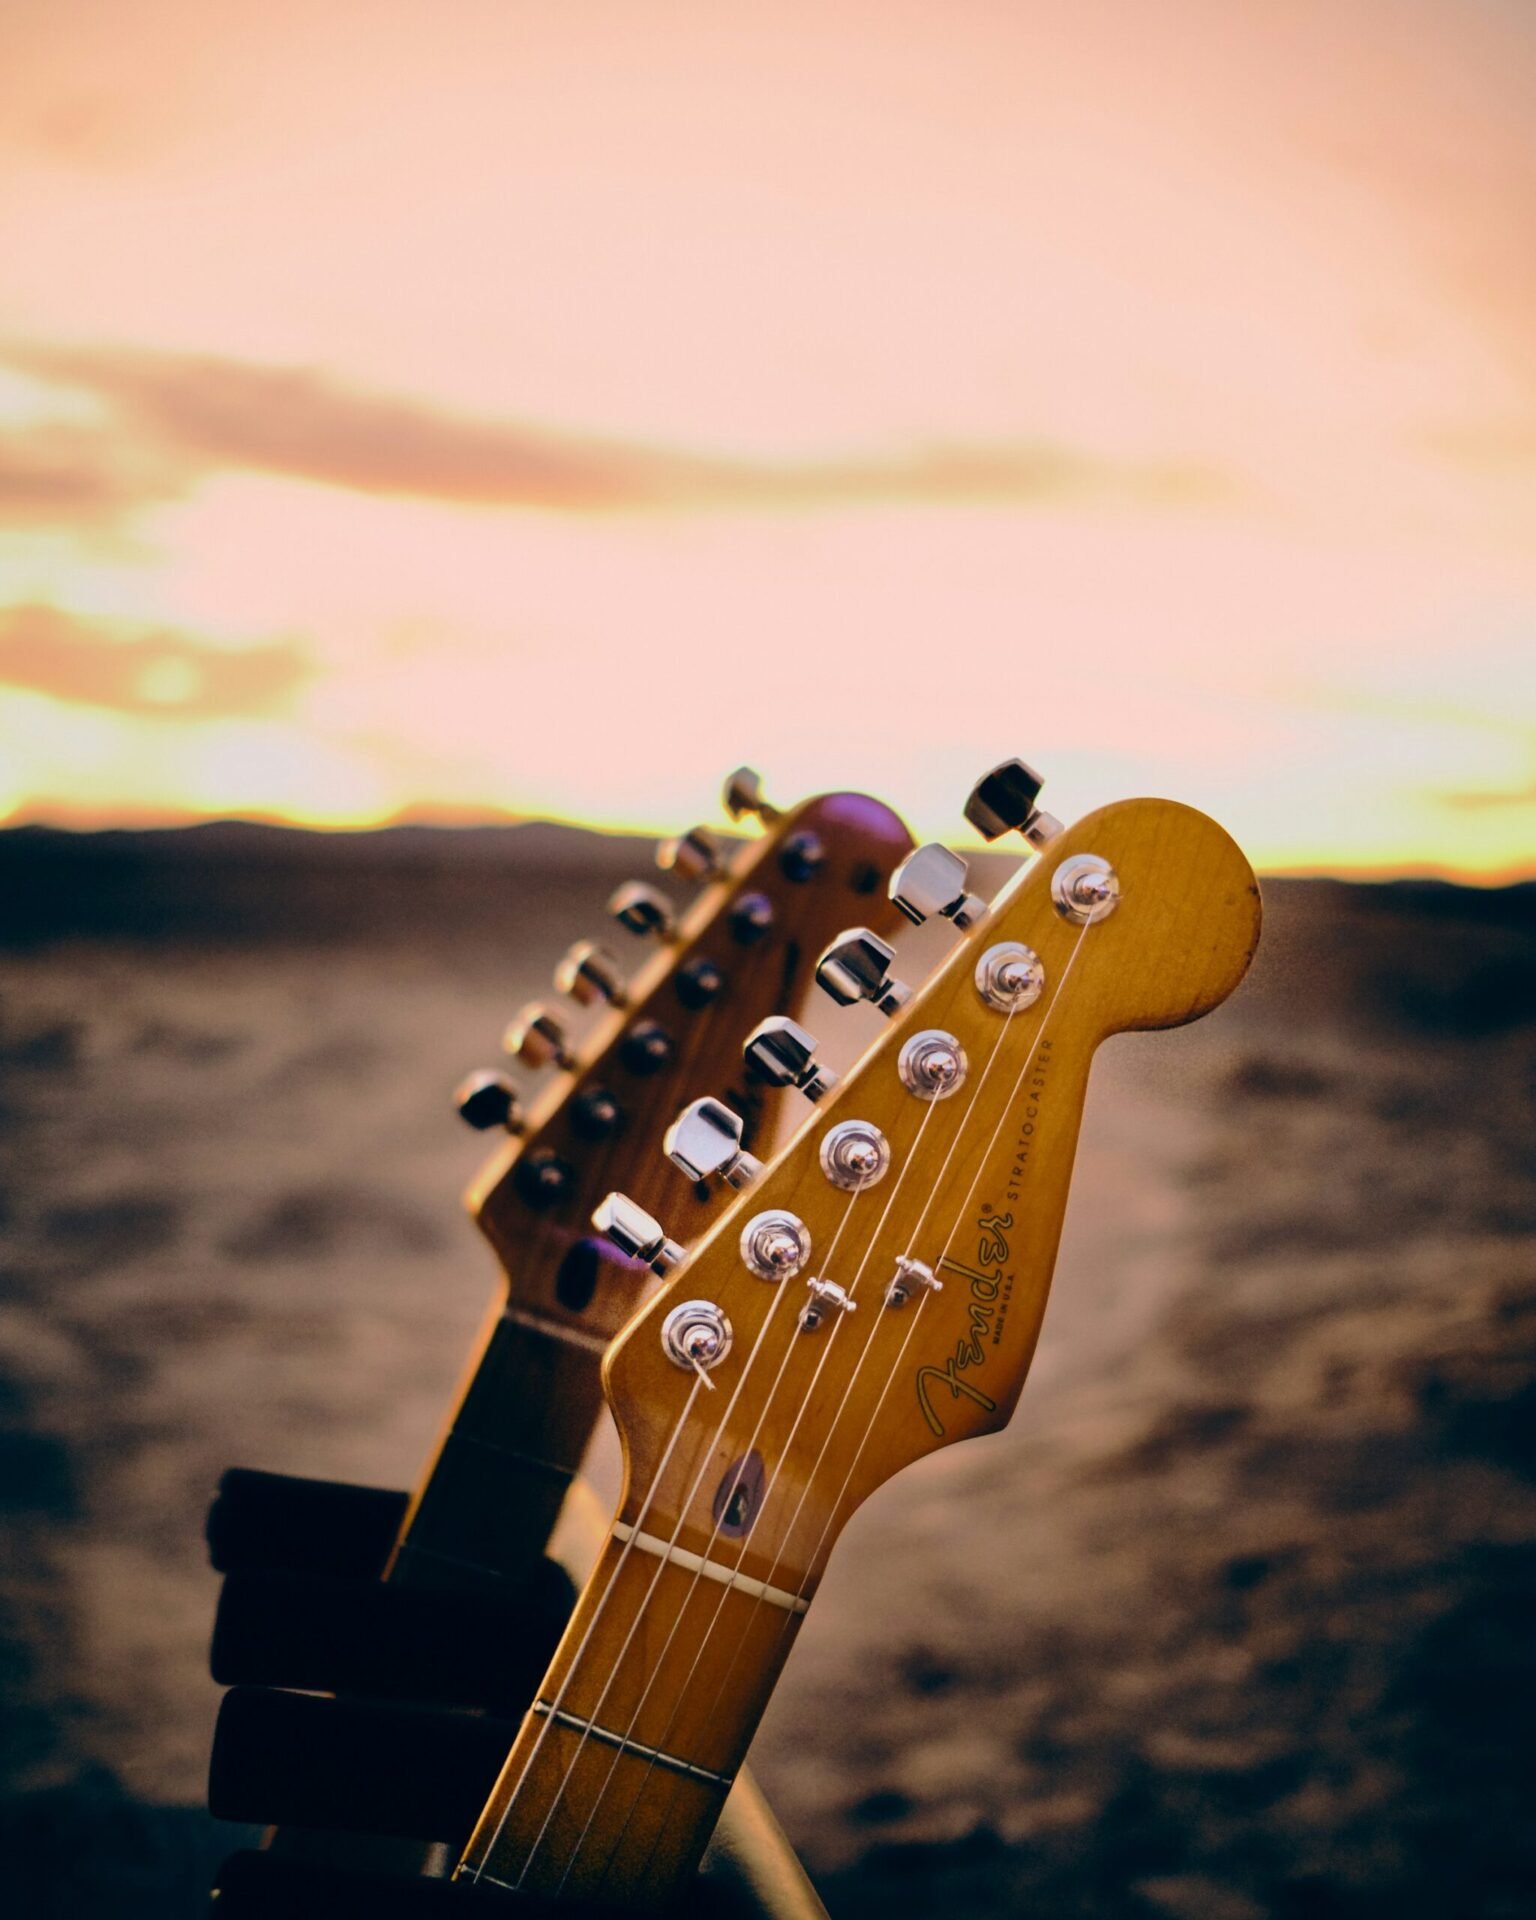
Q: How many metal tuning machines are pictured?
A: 12